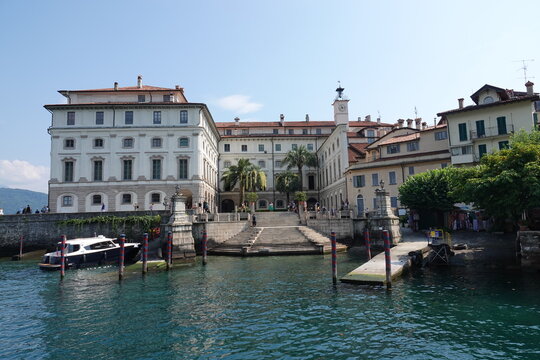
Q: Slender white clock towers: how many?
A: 1